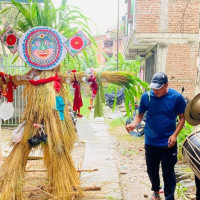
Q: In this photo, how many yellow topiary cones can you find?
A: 0